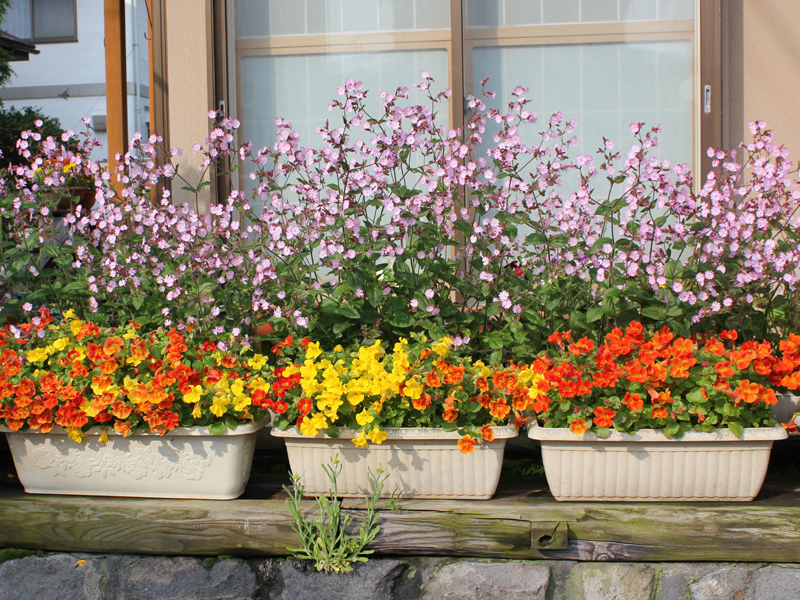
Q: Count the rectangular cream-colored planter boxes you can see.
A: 3